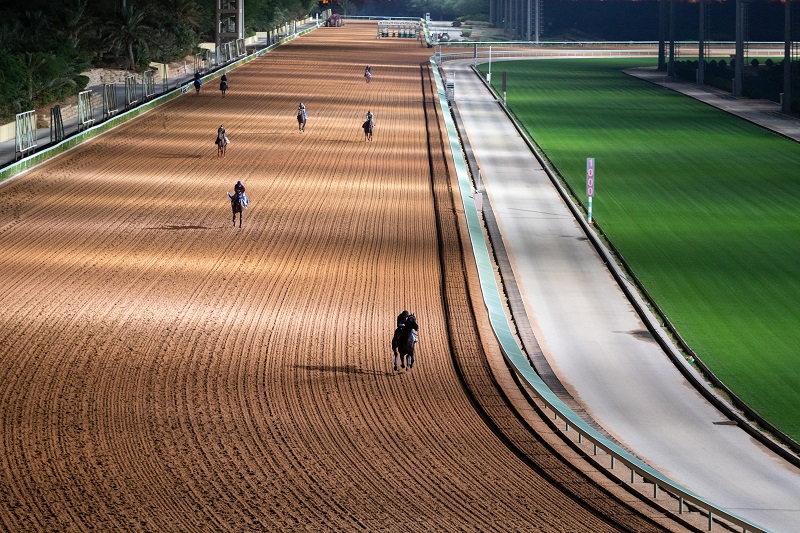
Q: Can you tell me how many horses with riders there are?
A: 8